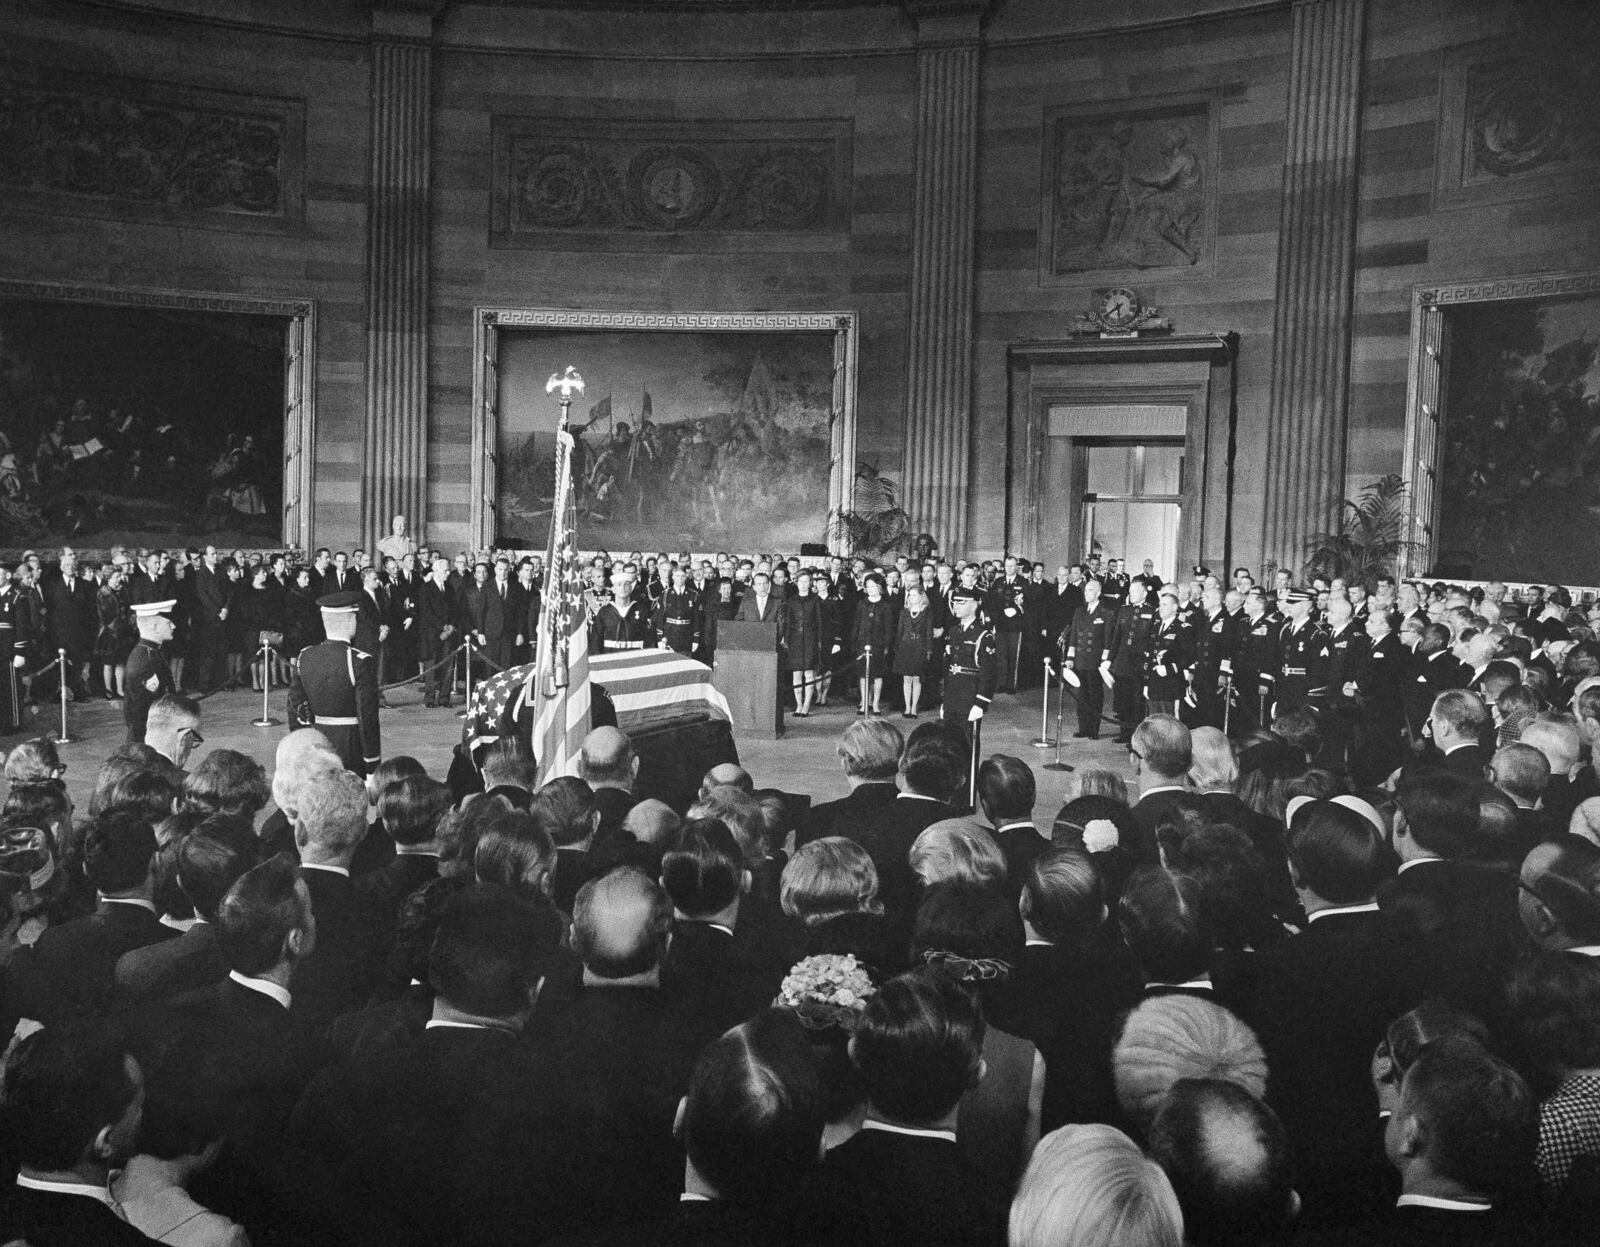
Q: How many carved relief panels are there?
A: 4